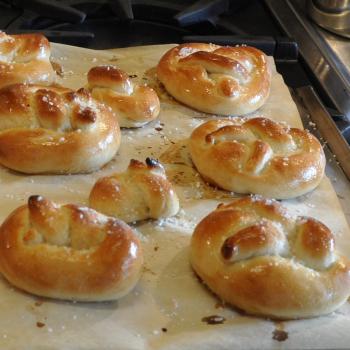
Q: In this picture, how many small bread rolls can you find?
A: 2